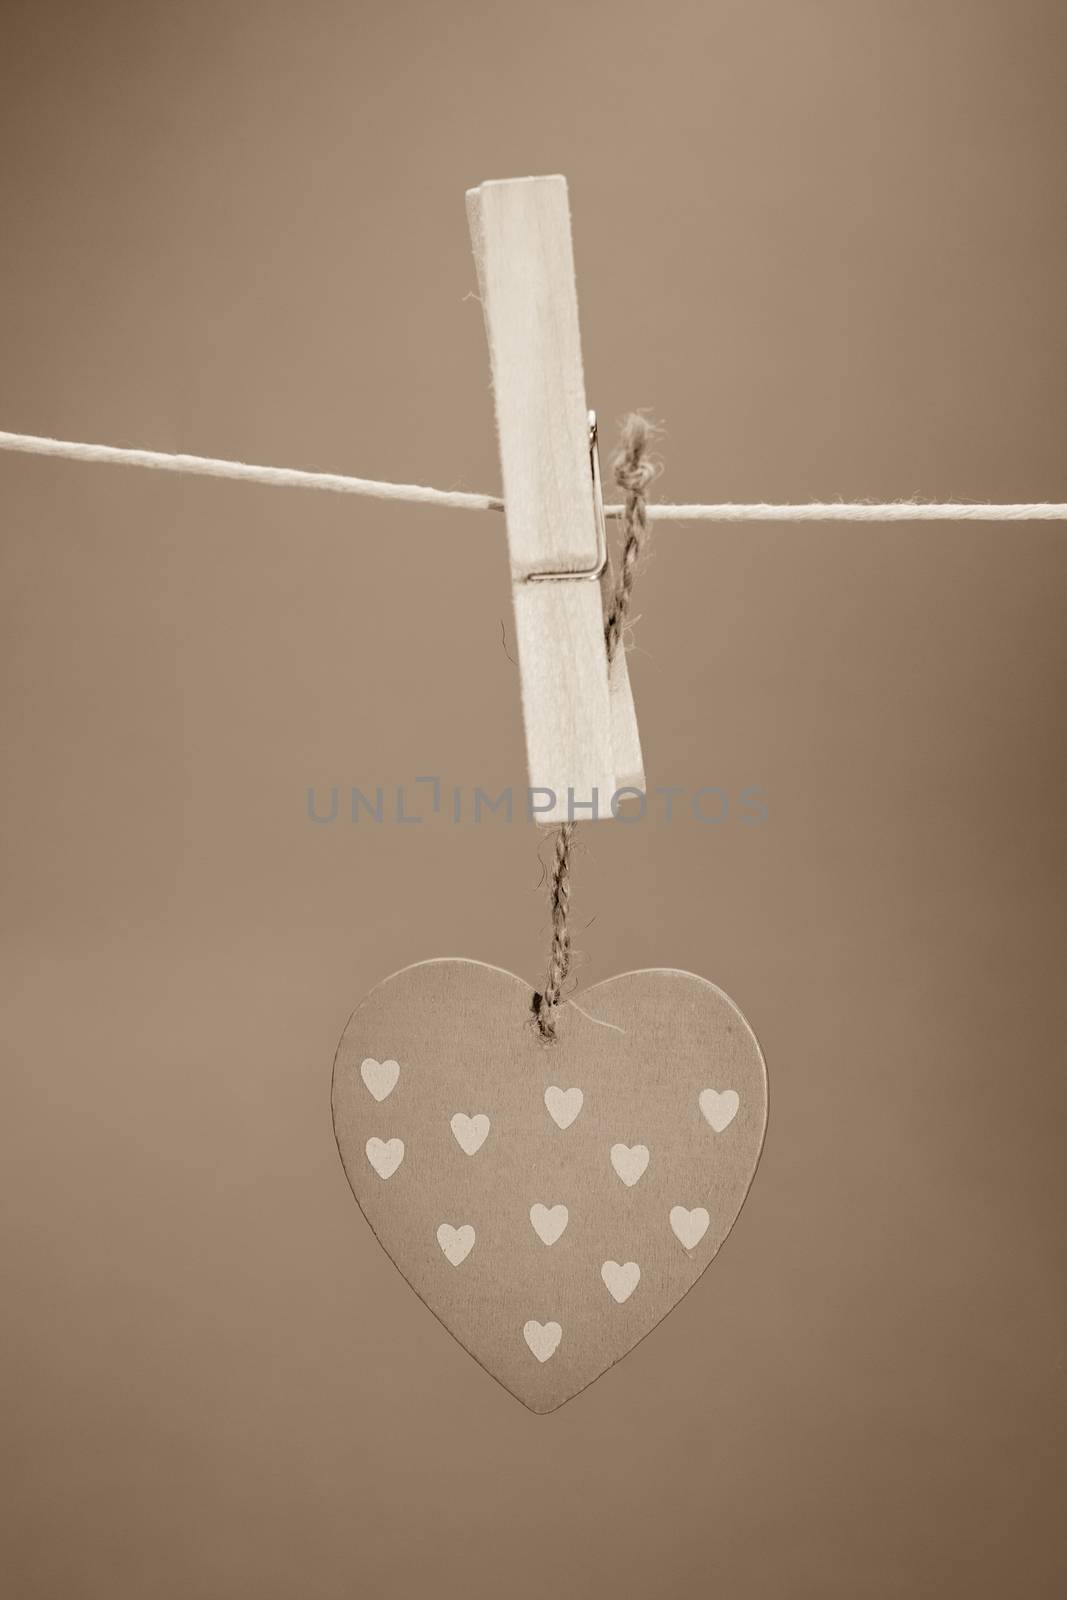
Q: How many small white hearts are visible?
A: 11